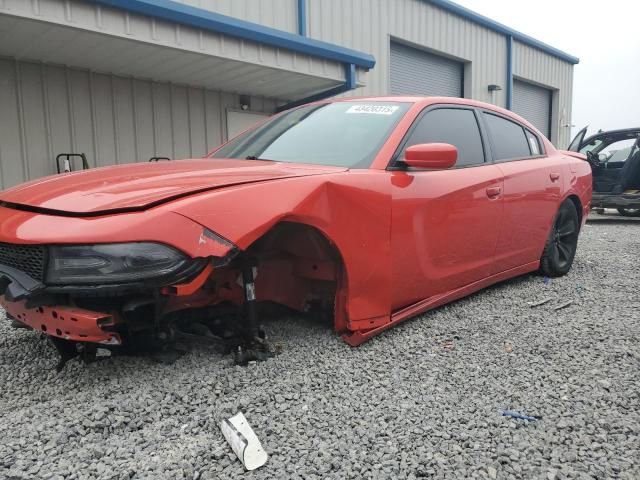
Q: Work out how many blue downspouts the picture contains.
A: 3